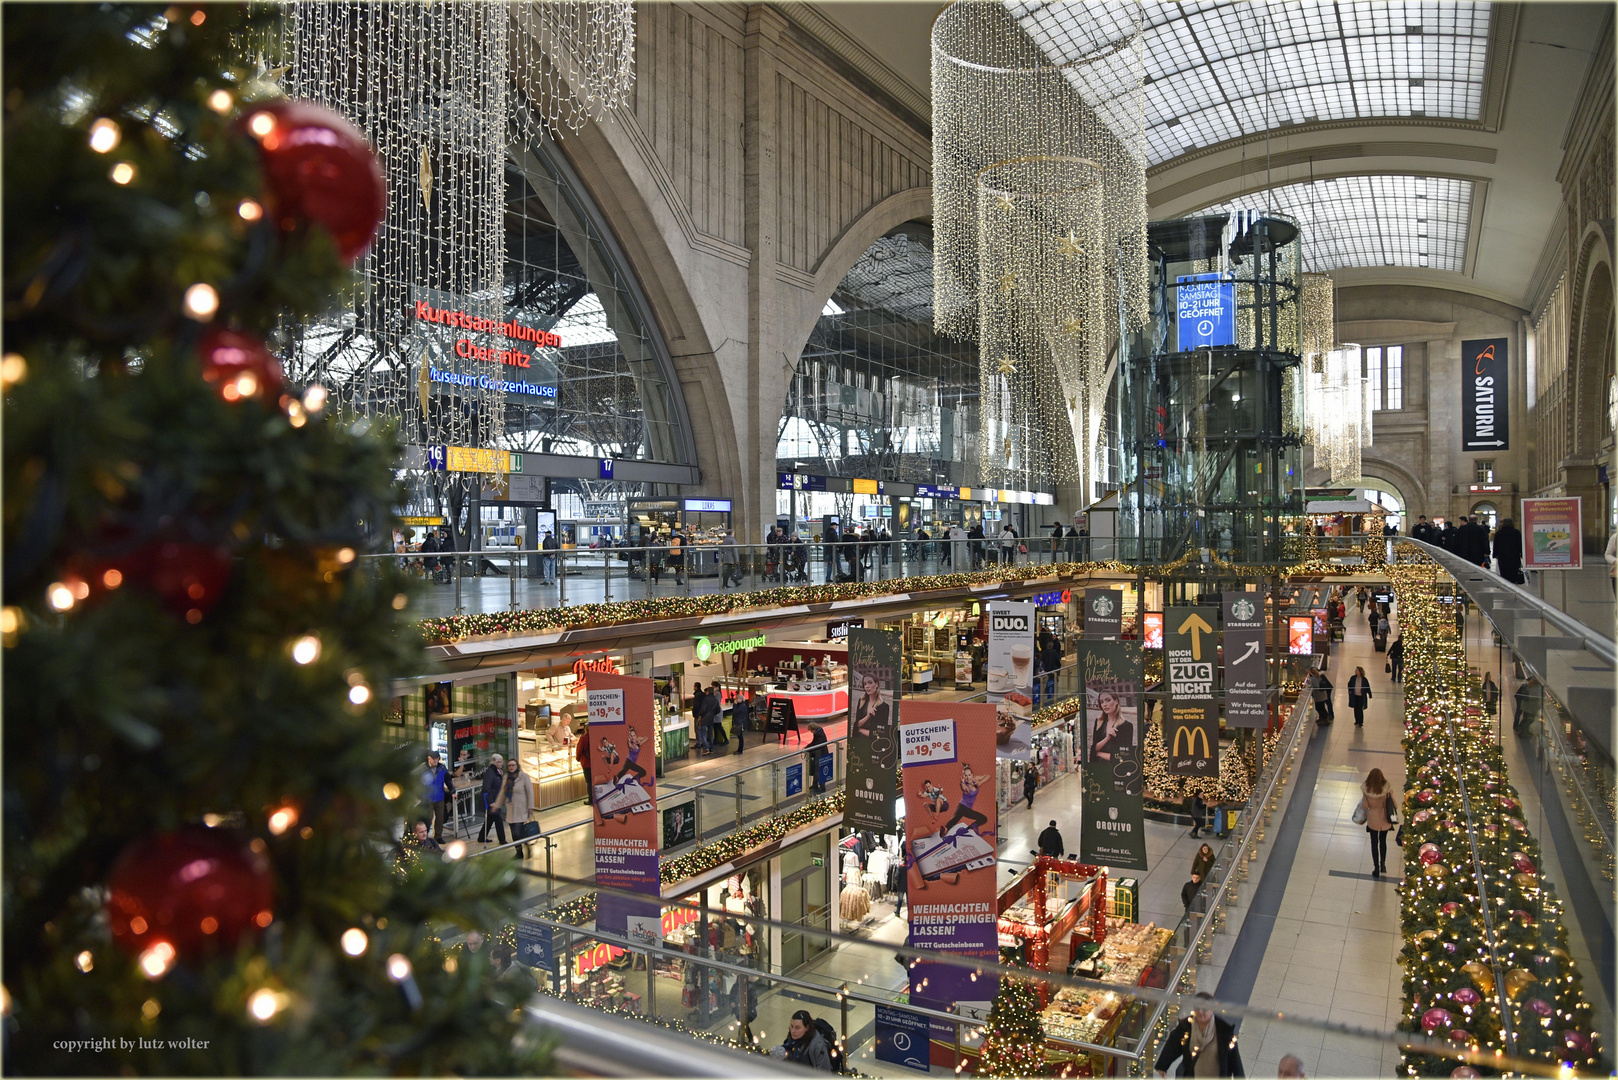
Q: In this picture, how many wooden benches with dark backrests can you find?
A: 0